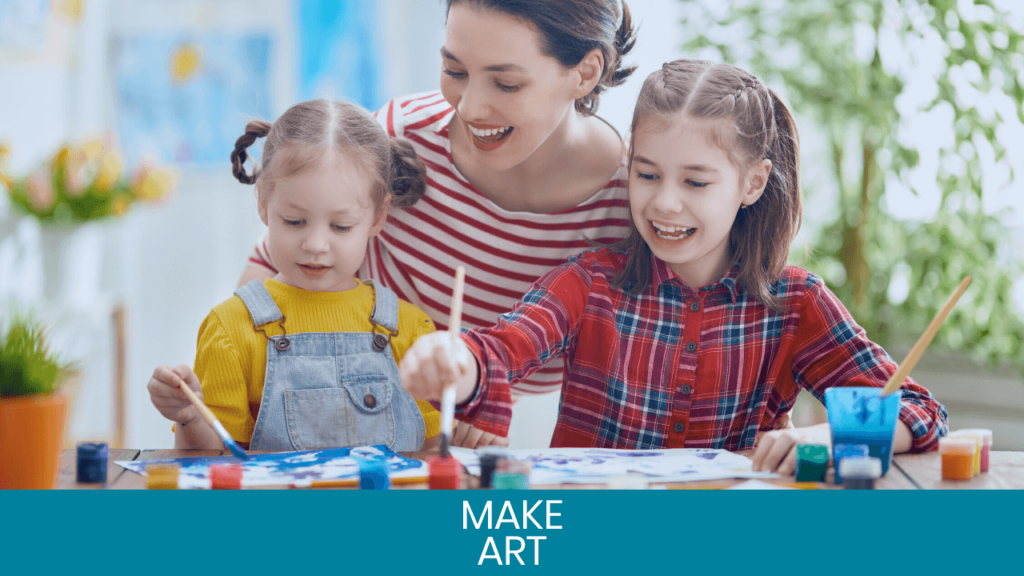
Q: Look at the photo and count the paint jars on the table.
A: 13